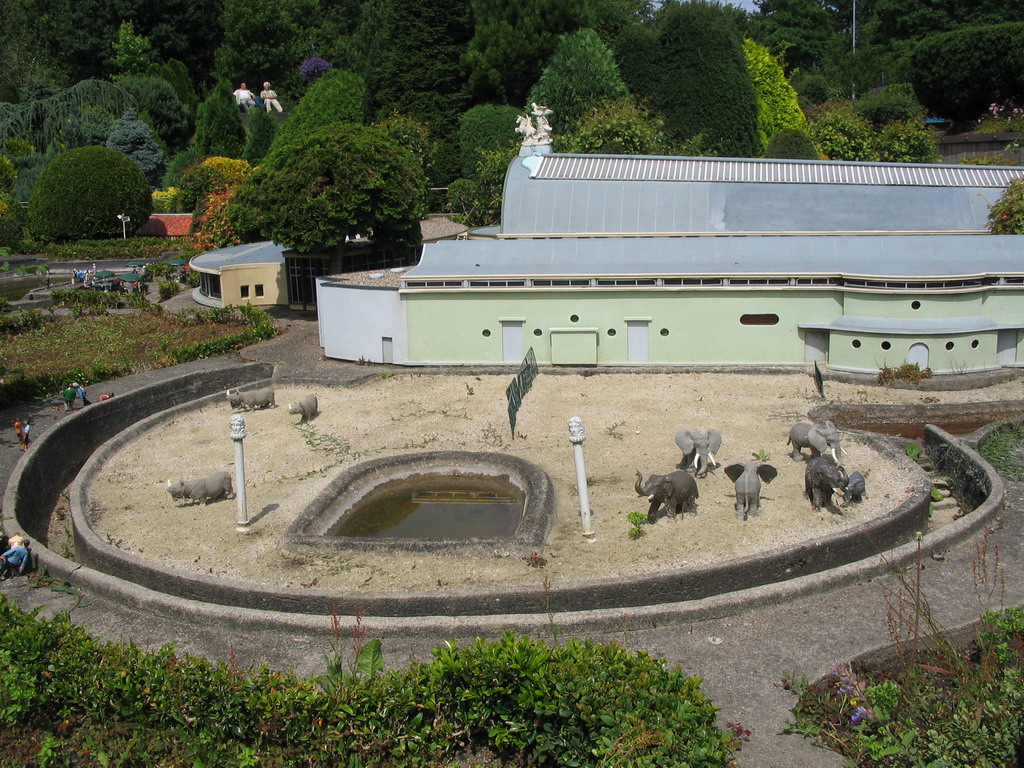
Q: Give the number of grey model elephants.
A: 6